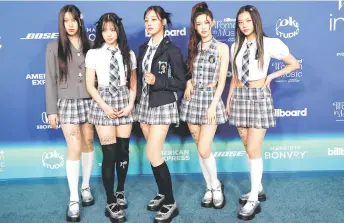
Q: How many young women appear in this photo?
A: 5